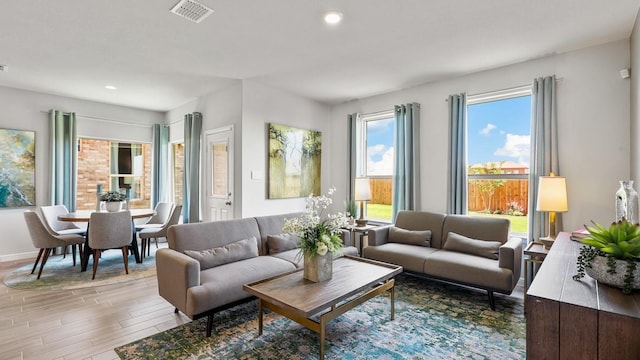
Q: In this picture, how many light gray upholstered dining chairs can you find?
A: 5